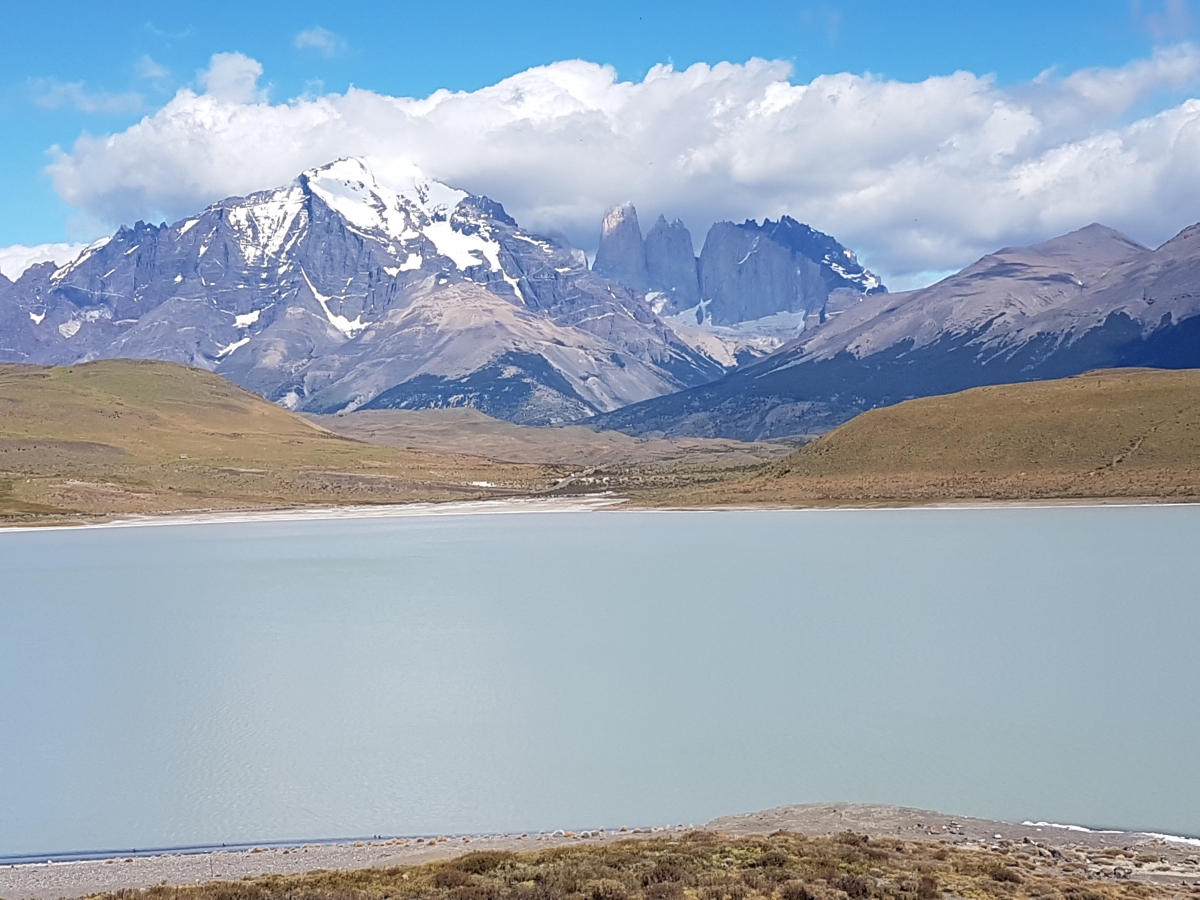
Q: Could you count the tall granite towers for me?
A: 3